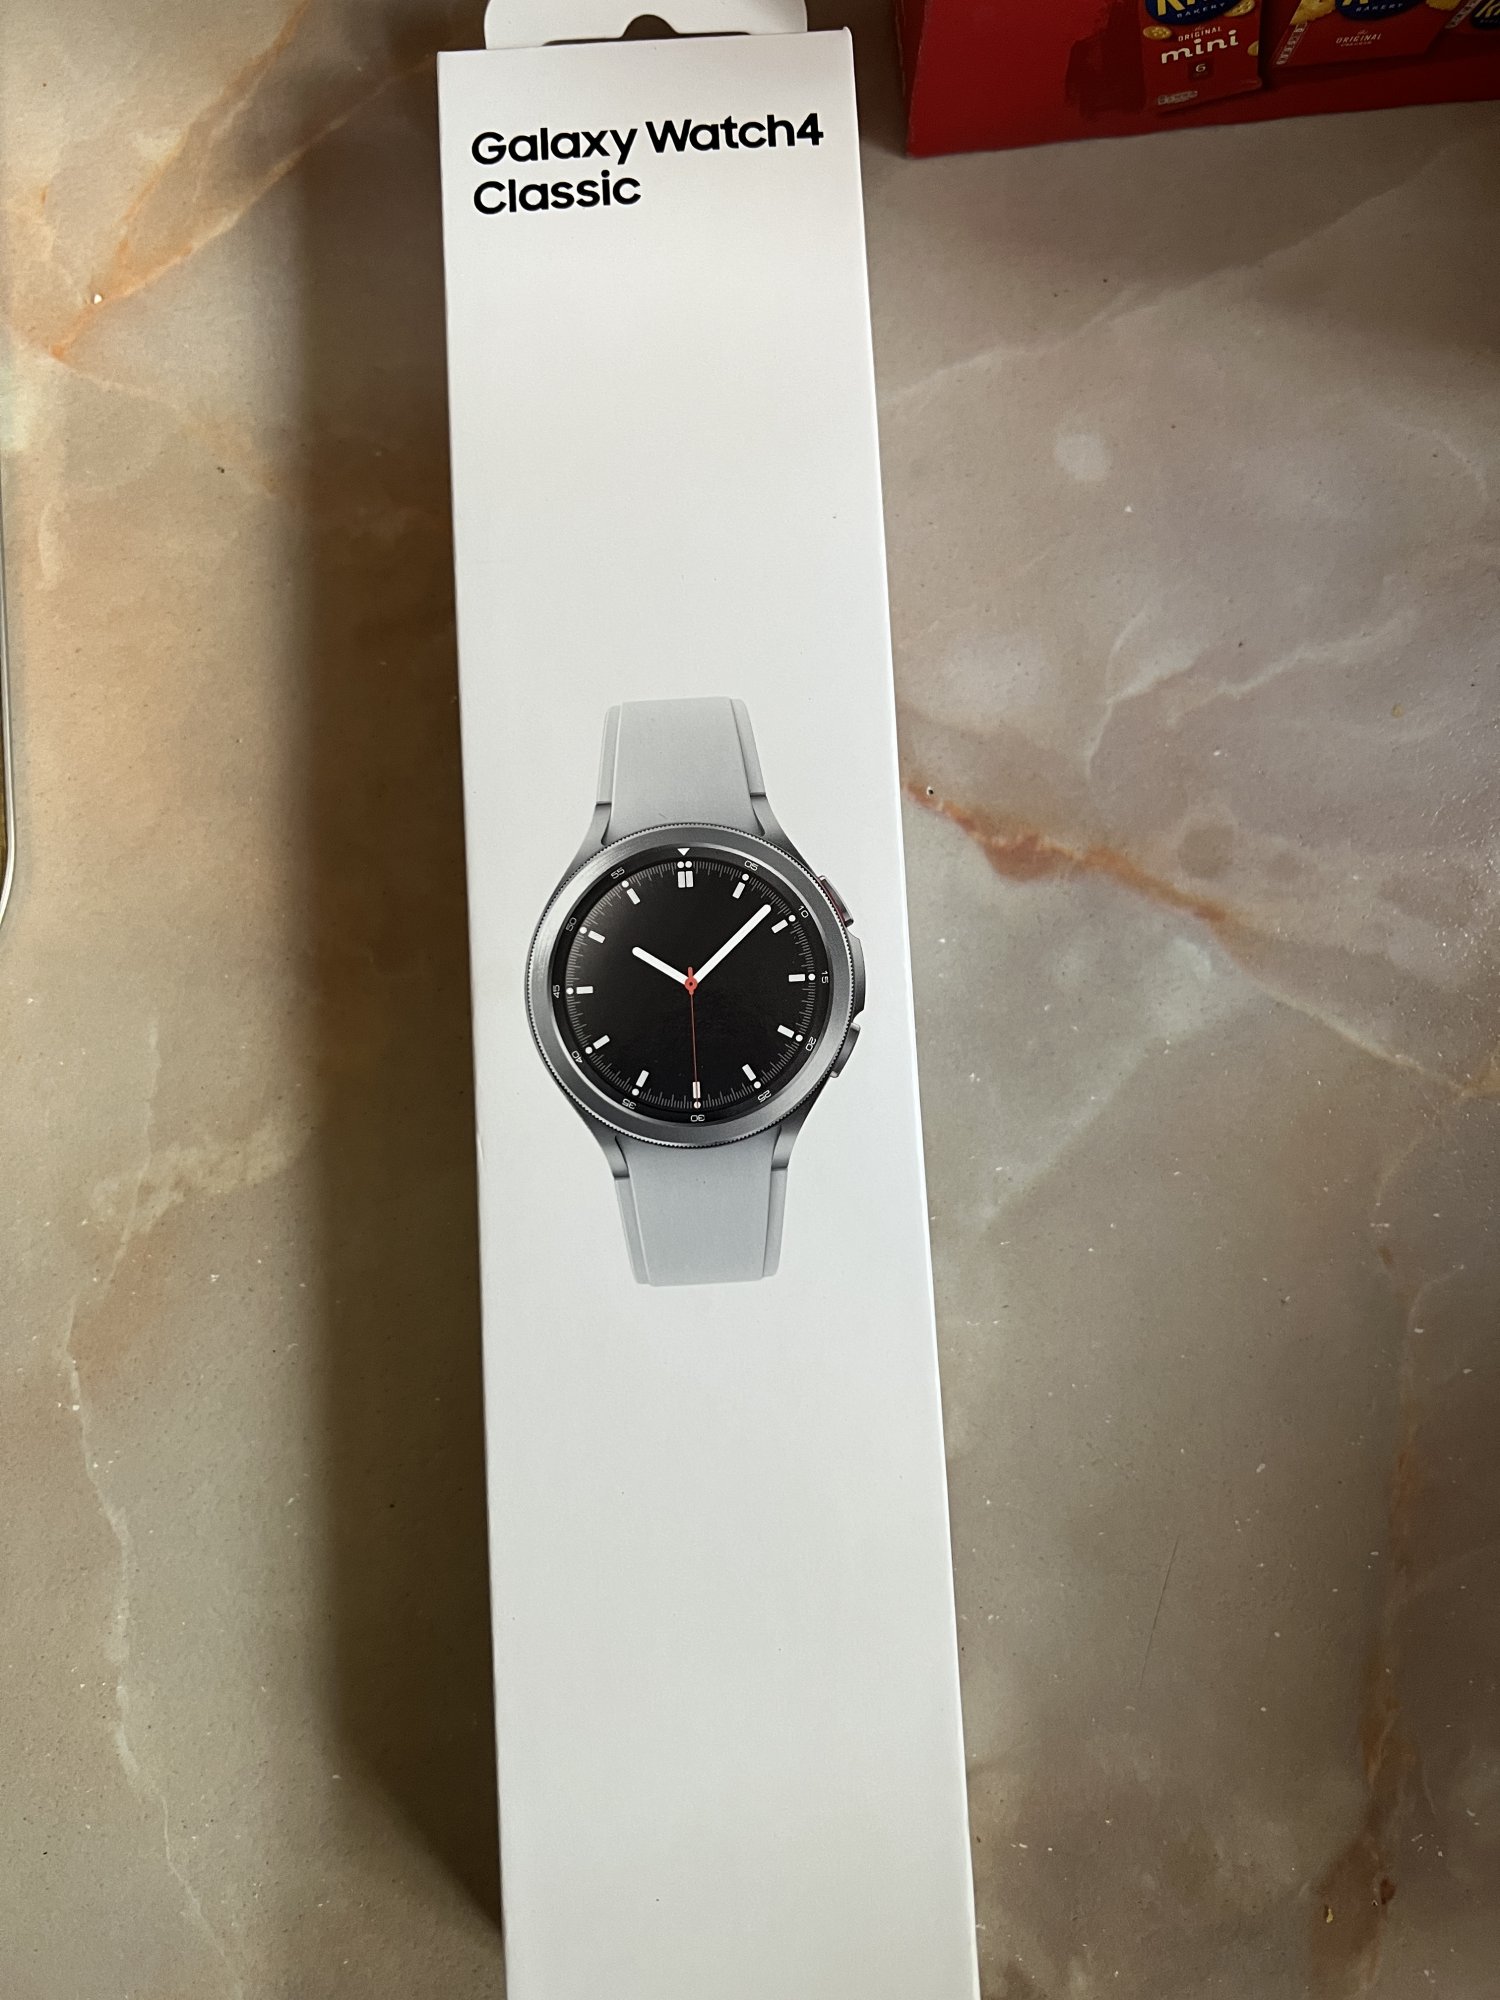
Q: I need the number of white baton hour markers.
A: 13